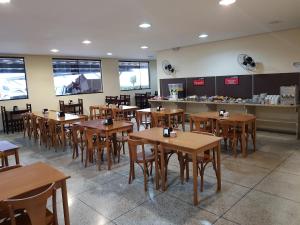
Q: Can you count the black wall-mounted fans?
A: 2